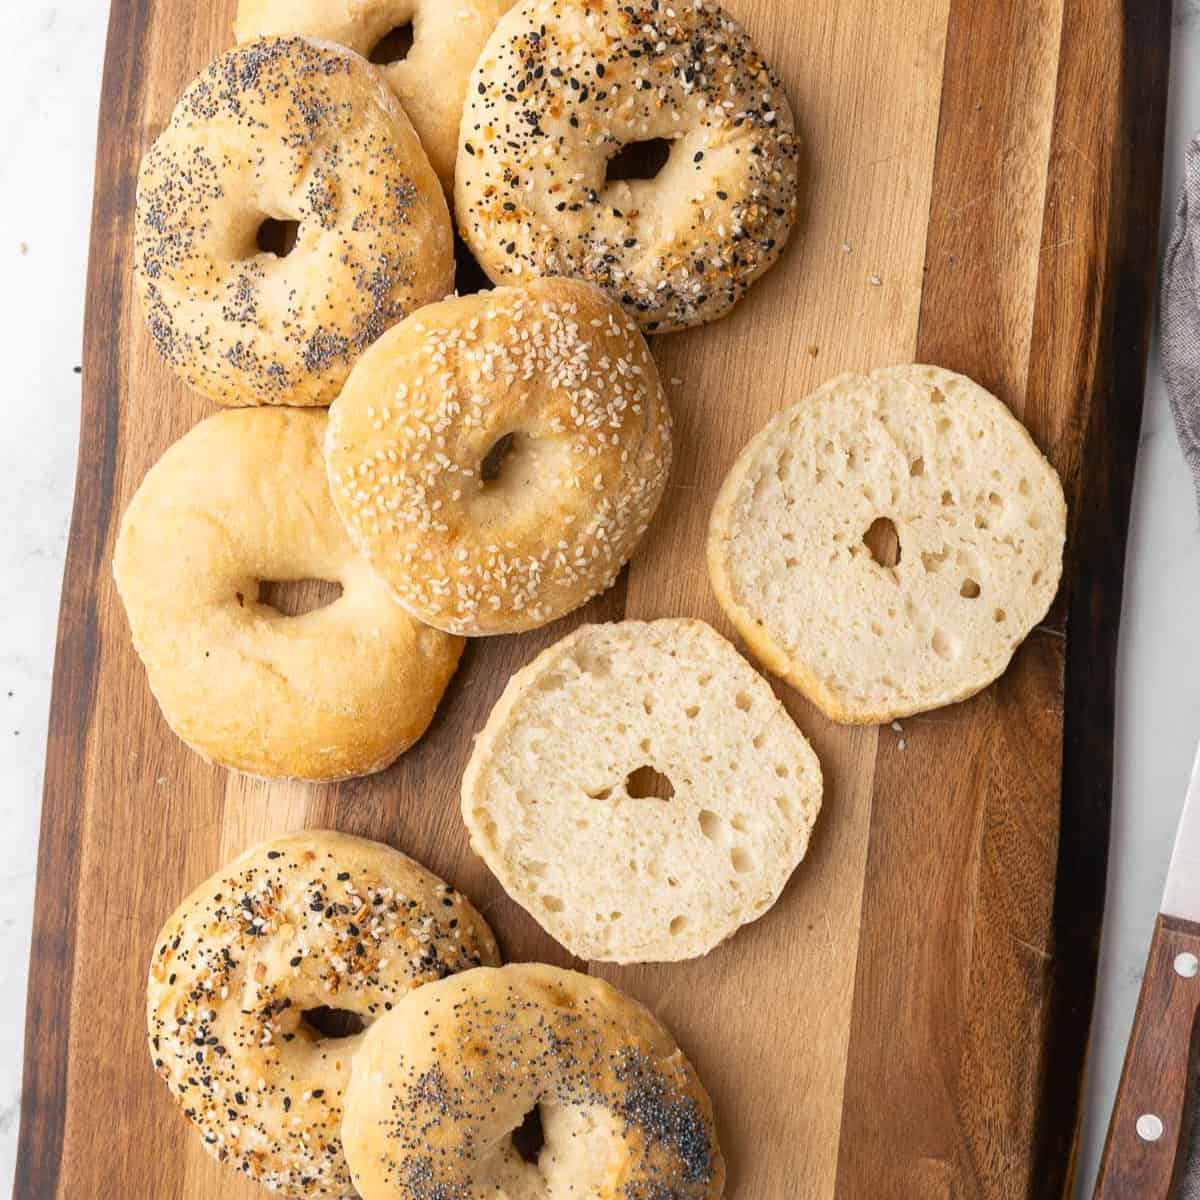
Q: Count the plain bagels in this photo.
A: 2